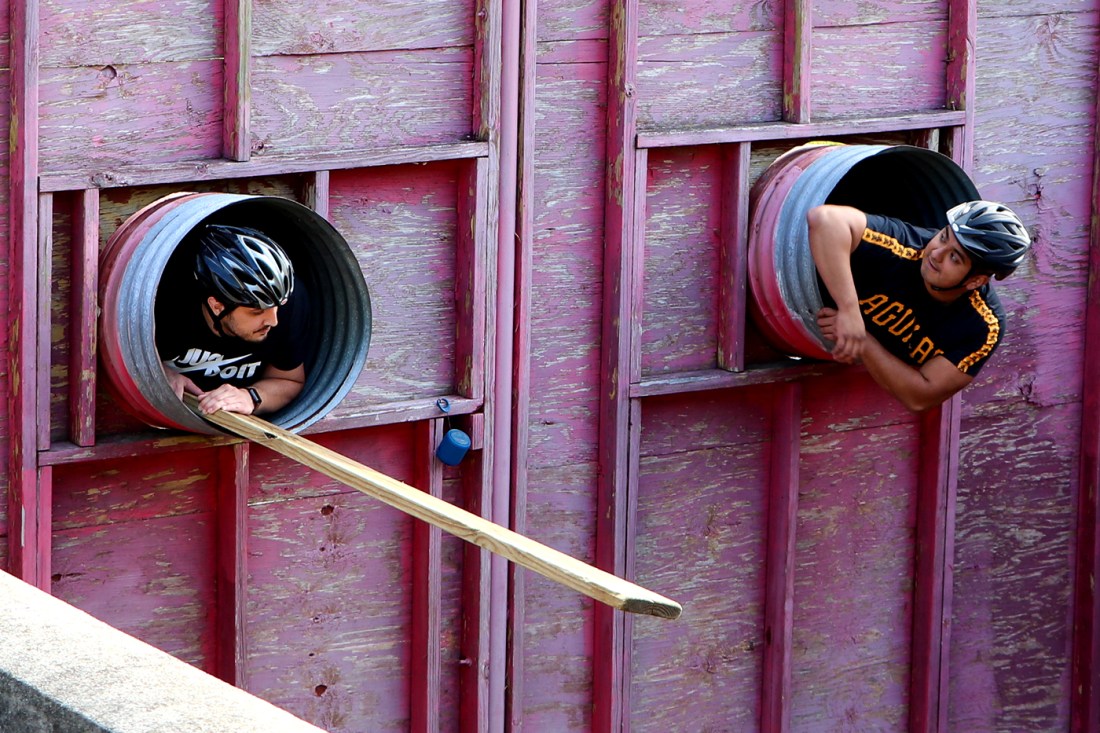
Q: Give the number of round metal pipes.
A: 2